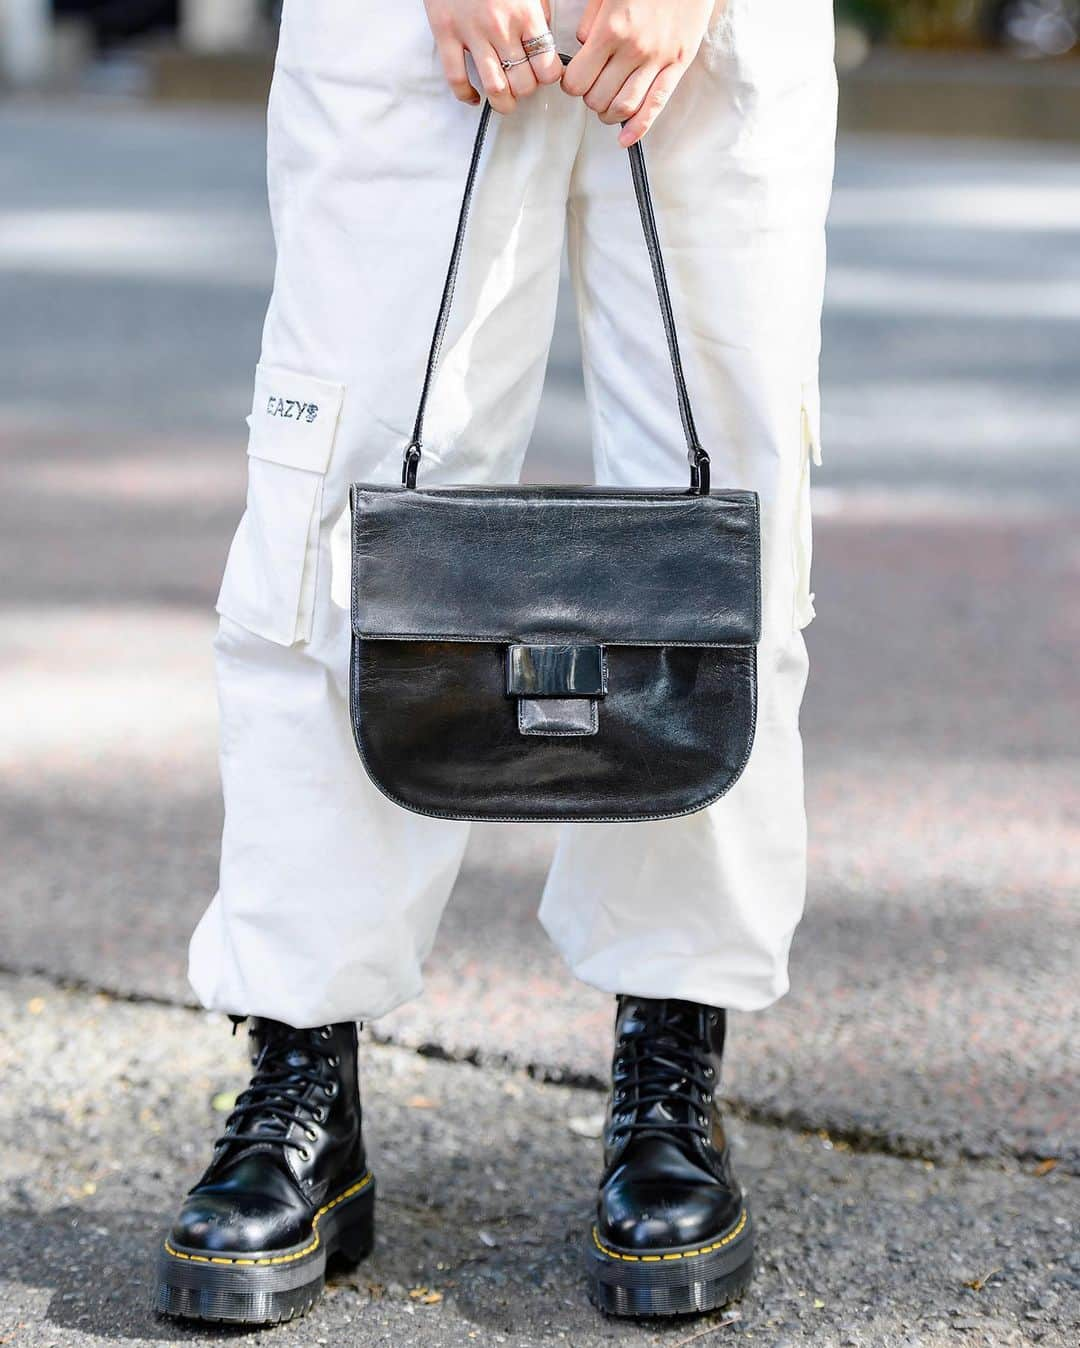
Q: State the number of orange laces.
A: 0